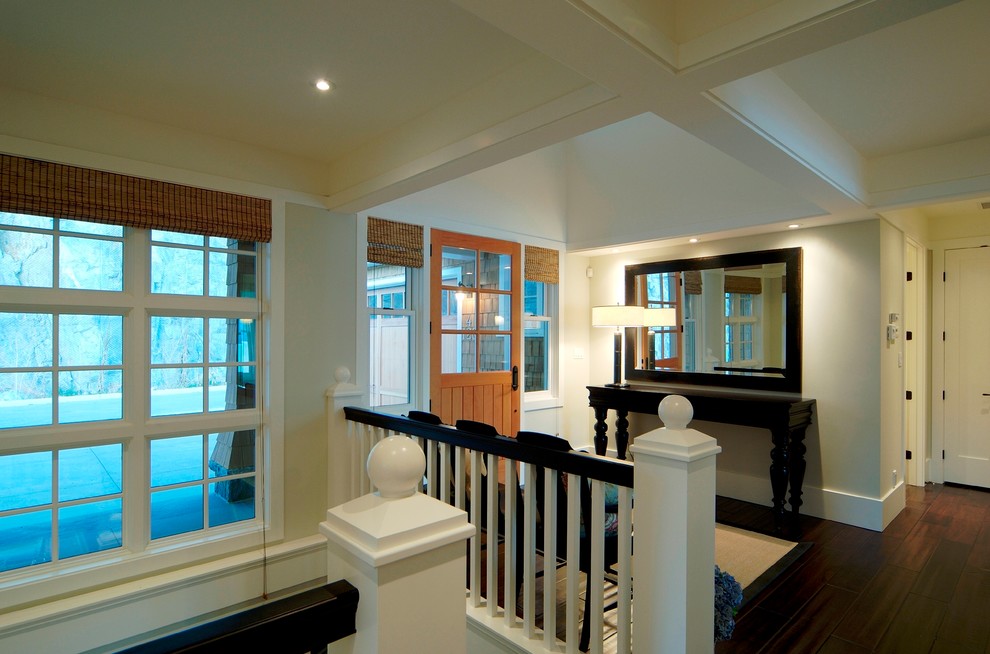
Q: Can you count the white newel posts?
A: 3